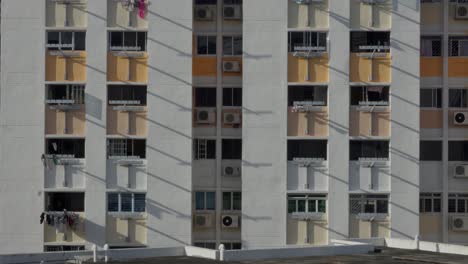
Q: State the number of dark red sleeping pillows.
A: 0